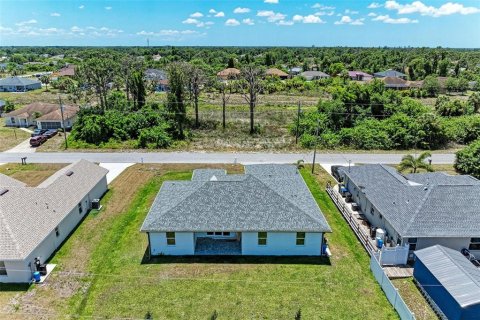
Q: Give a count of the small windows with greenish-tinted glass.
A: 3